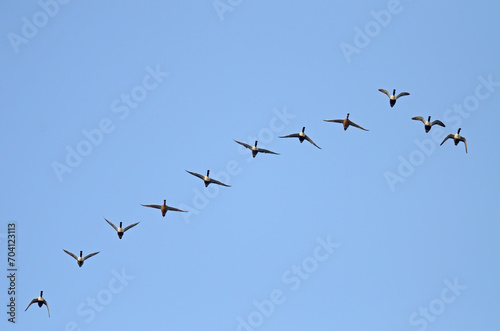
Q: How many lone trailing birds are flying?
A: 1